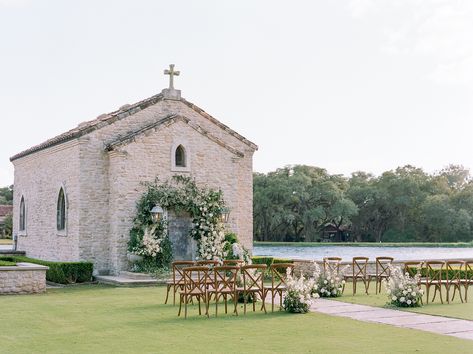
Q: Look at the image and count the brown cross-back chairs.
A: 14